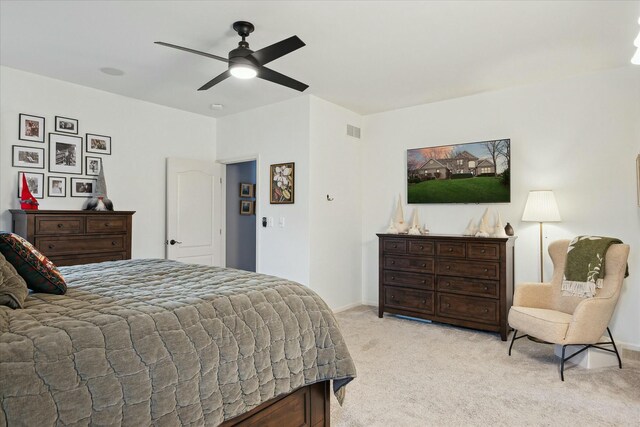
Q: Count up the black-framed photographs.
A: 9